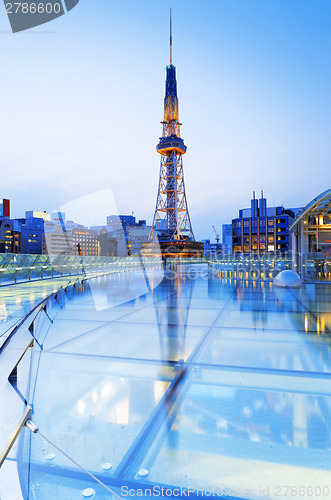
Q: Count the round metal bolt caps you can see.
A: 4